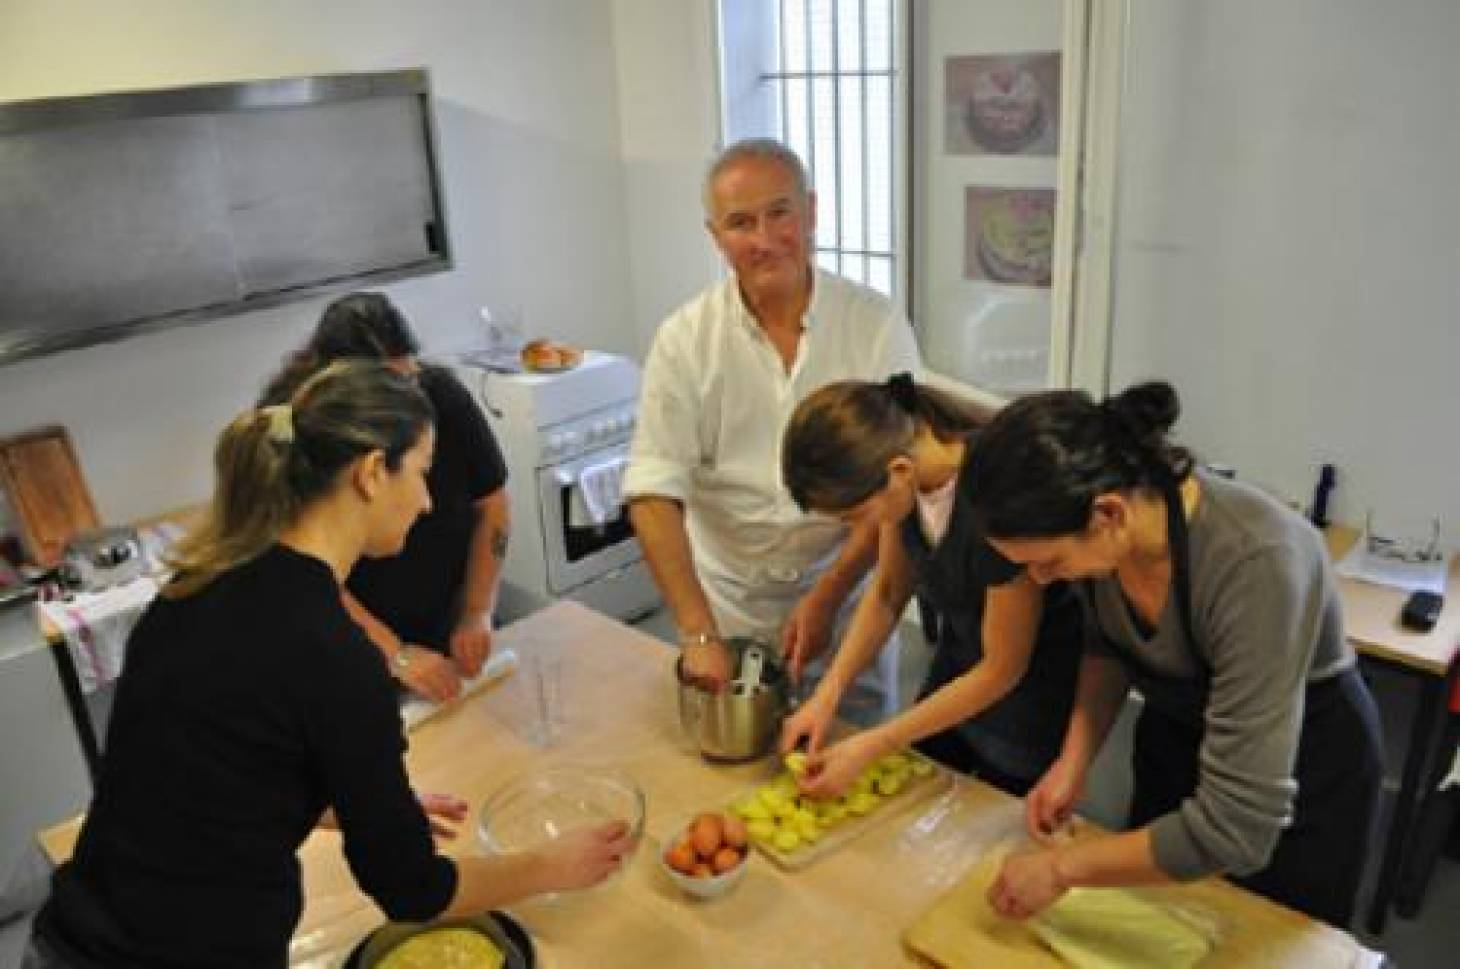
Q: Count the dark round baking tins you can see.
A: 1